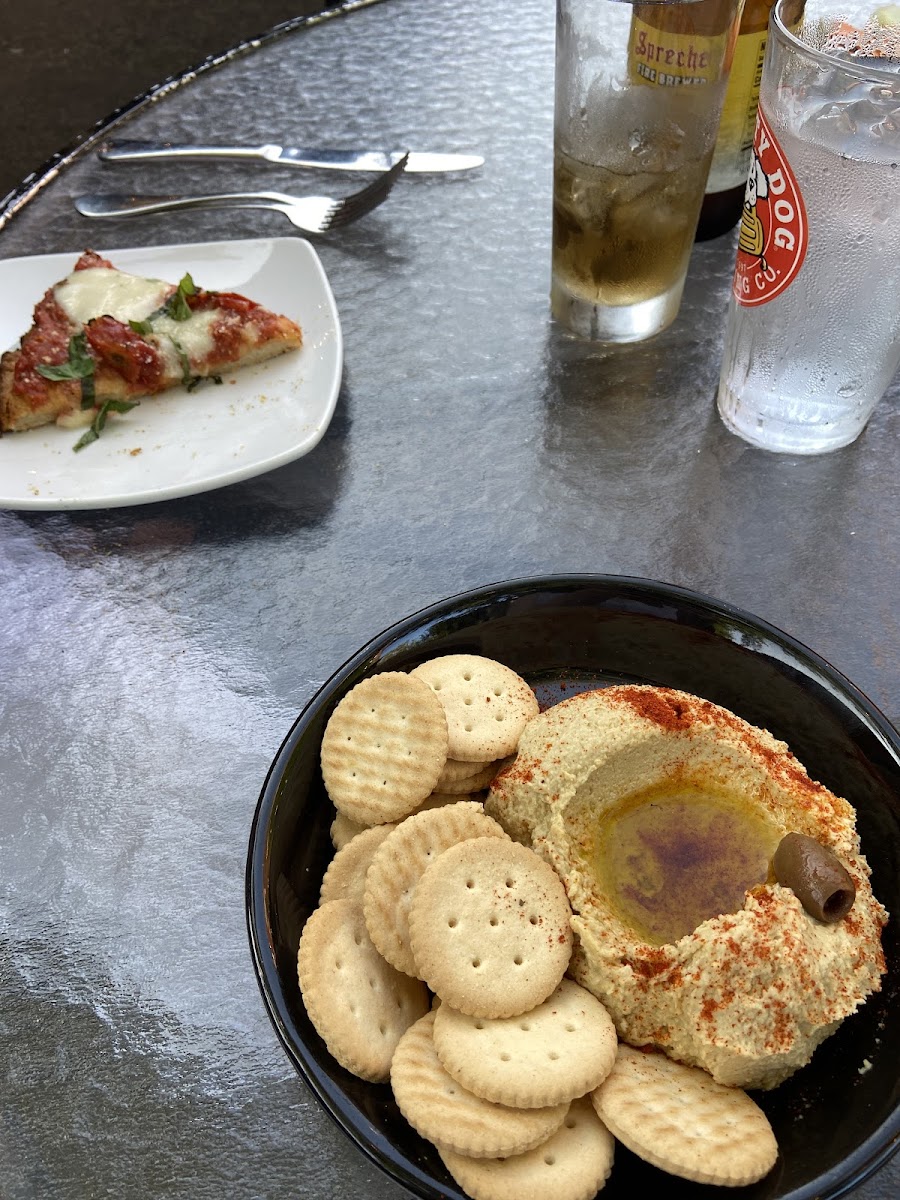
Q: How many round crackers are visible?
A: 13